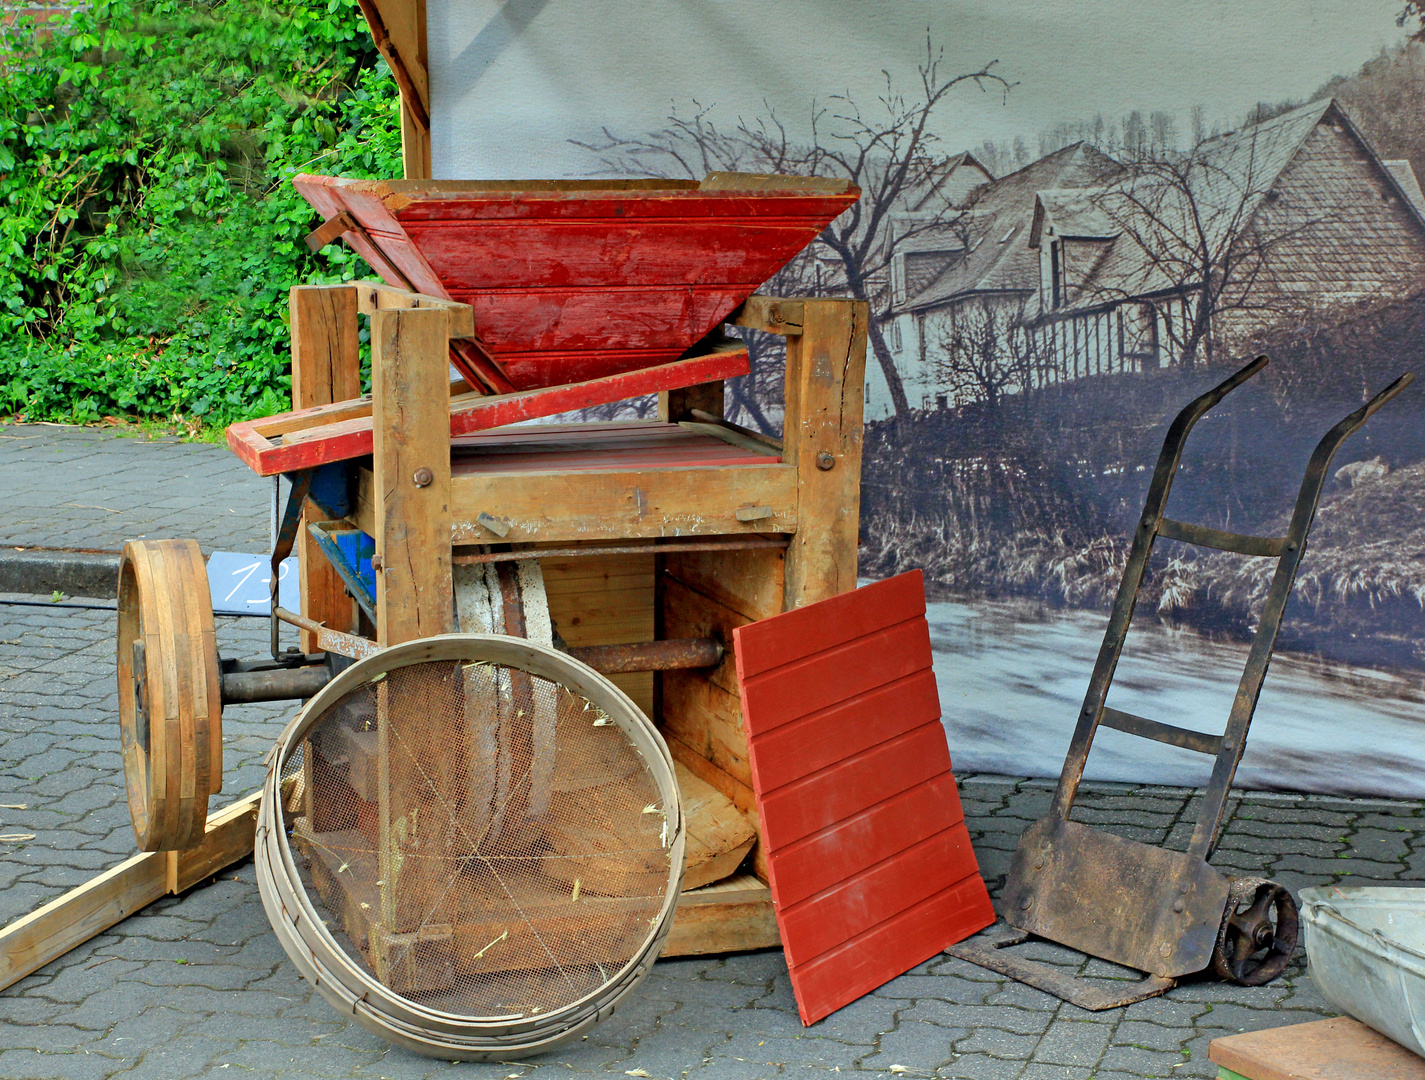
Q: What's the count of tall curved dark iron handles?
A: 2